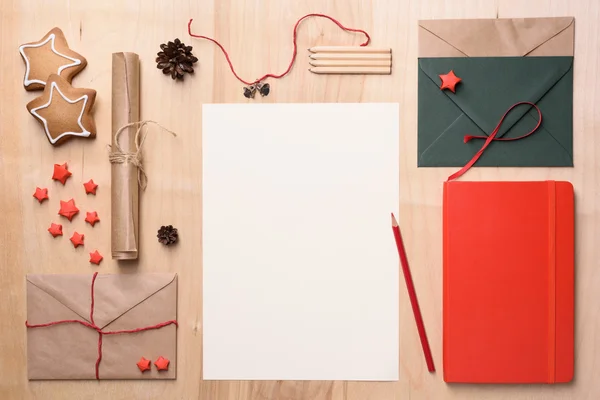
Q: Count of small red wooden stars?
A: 11